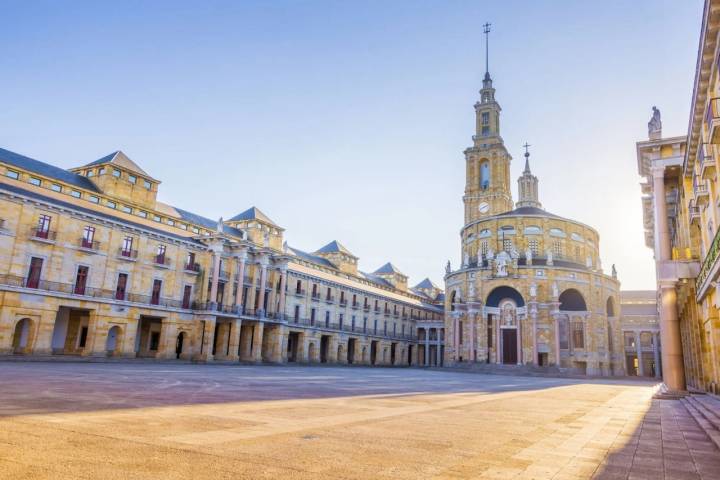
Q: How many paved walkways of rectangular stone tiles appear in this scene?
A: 1